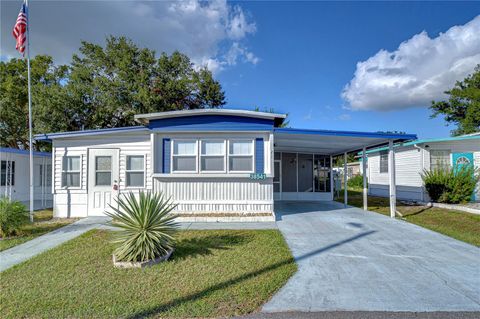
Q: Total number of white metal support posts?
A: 3